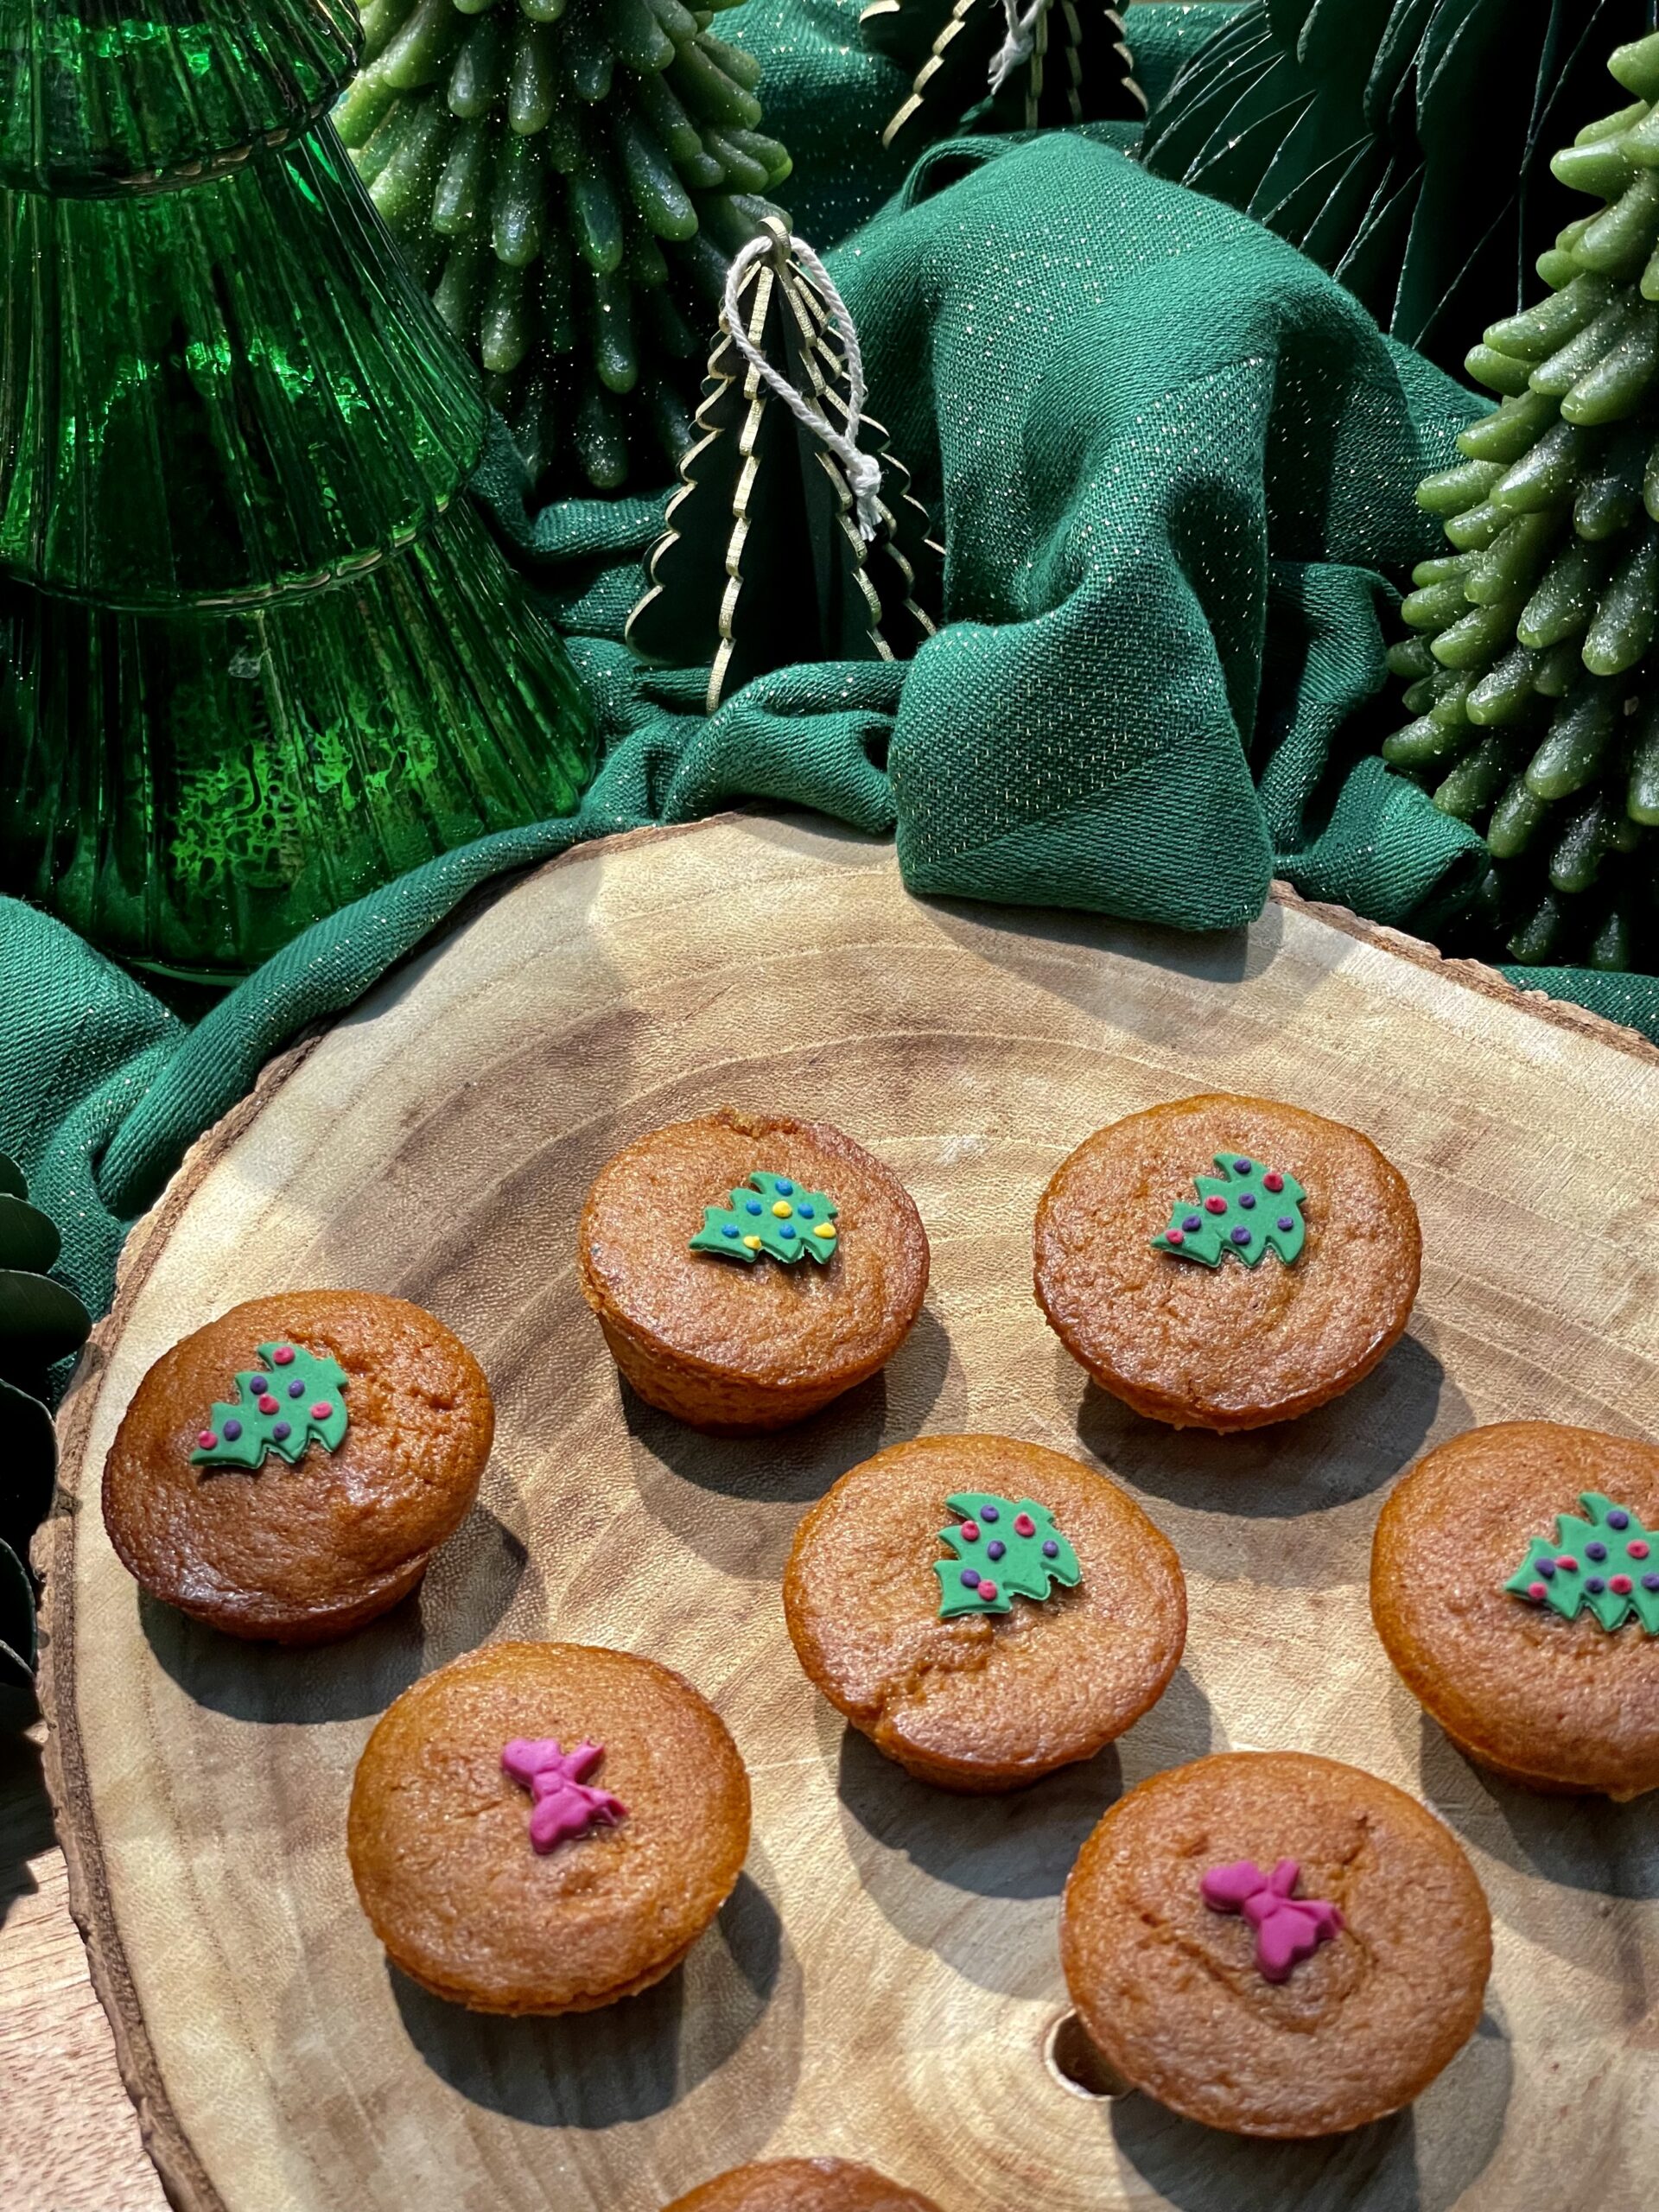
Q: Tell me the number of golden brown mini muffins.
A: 8